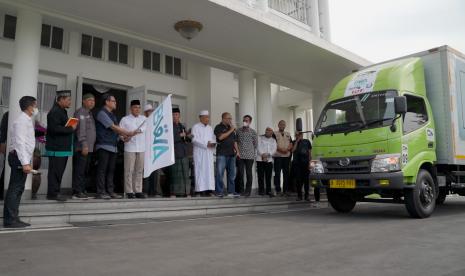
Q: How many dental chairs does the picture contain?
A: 0